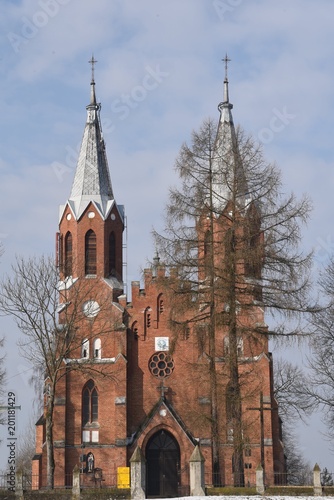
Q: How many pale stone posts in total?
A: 6